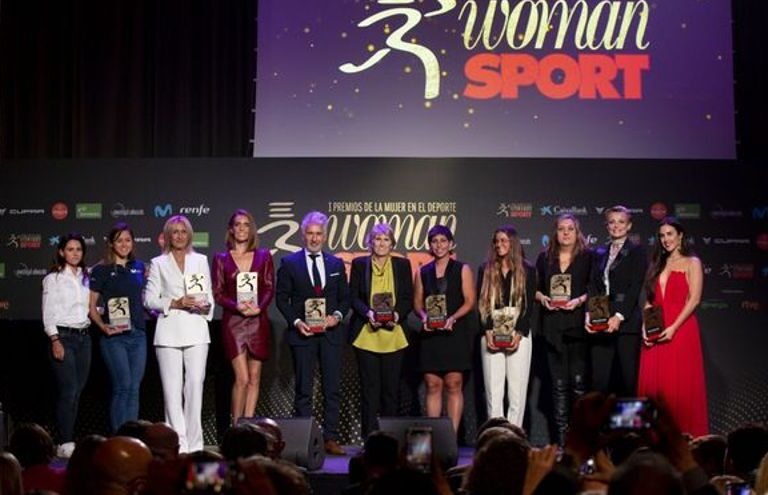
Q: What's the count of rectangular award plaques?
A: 10